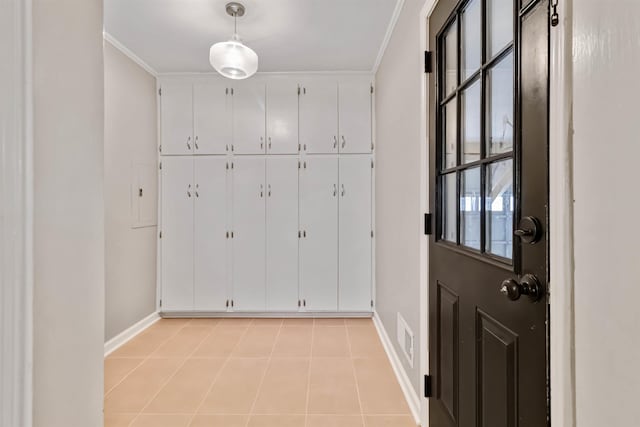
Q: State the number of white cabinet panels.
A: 12